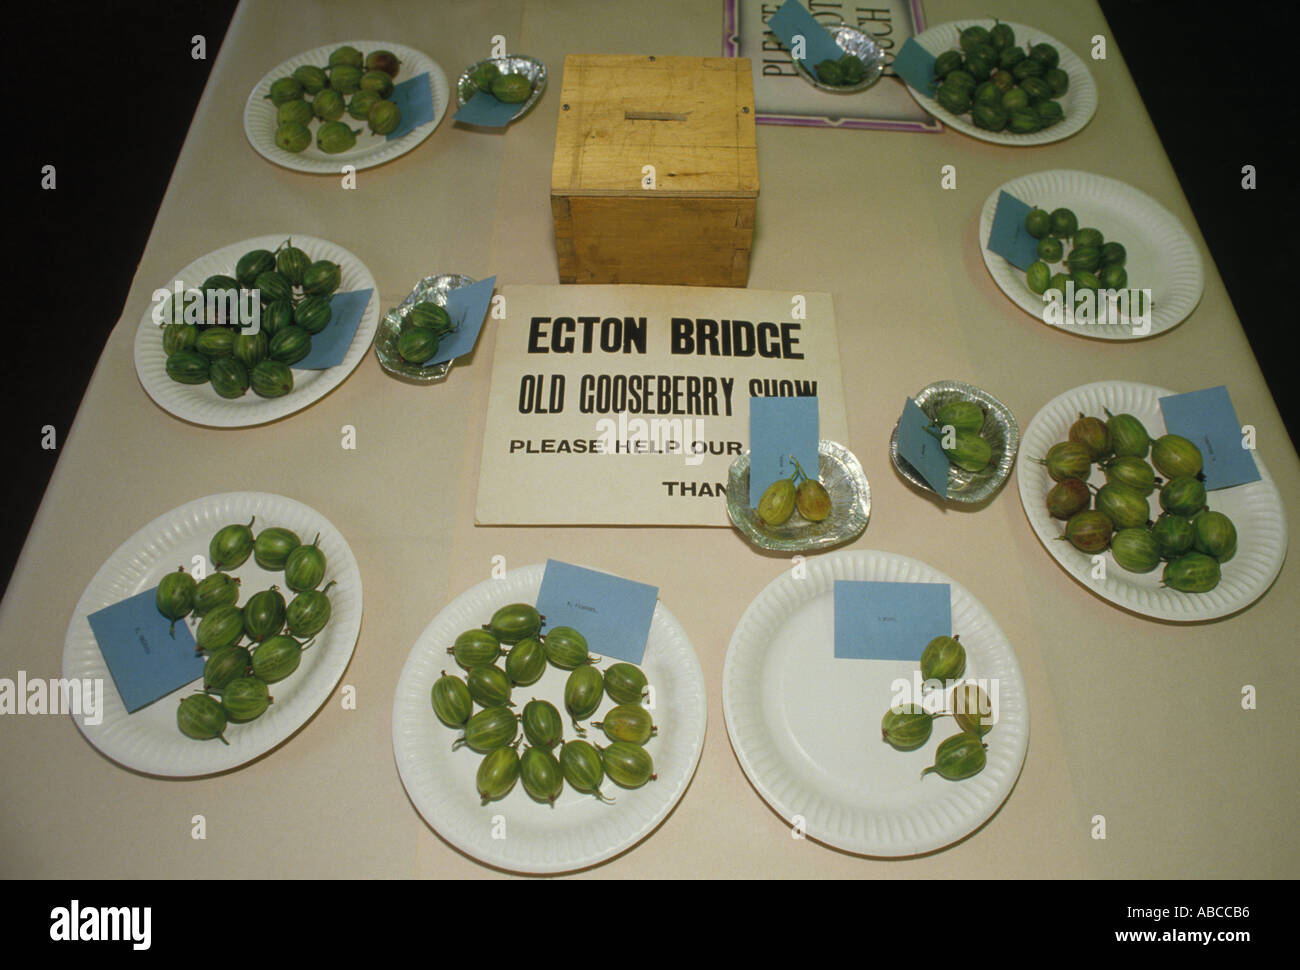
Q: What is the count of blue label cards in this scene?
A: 13